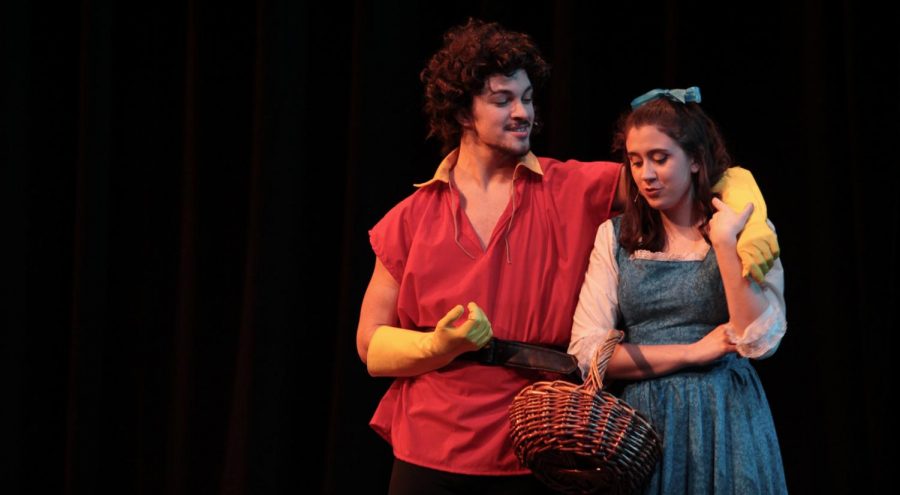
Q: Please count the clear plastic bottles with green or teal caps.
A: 0